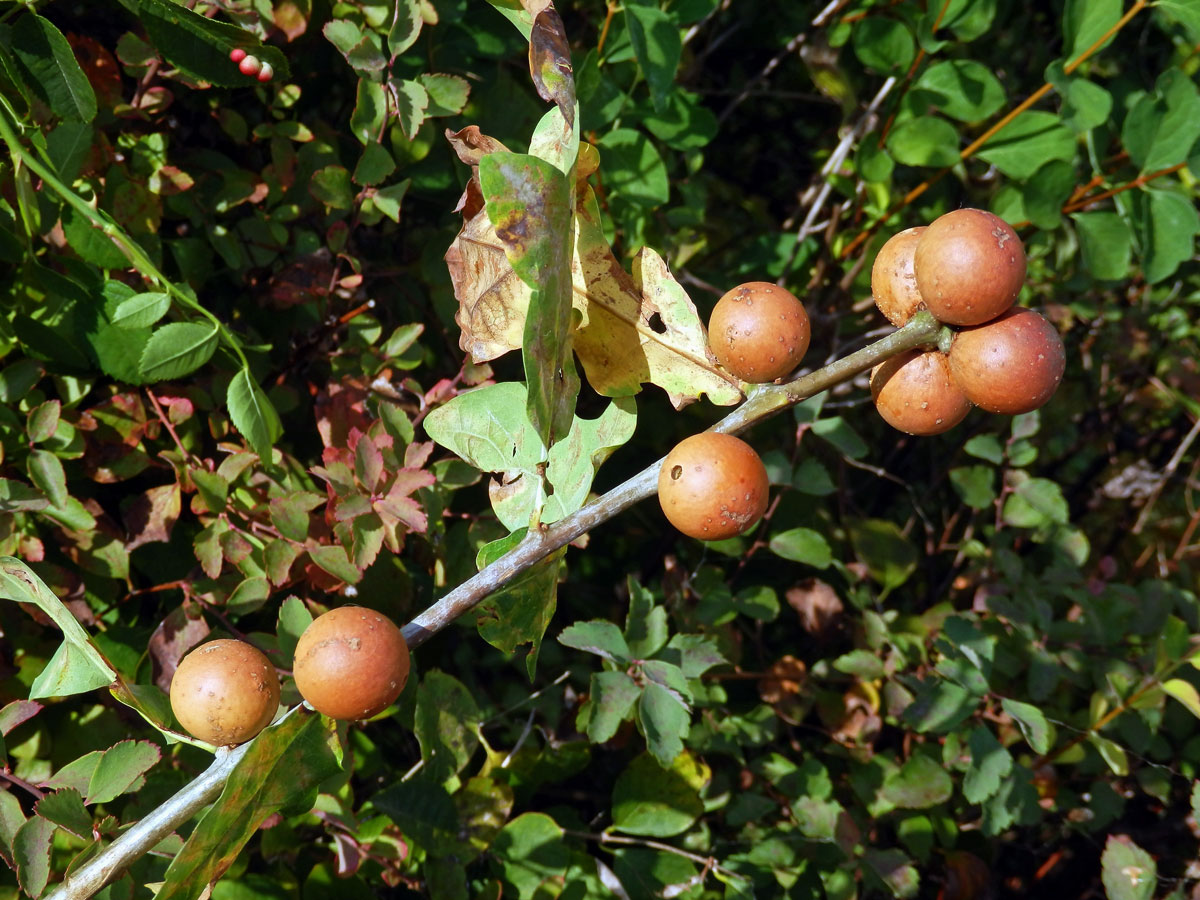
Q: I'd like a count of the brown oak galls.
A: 8